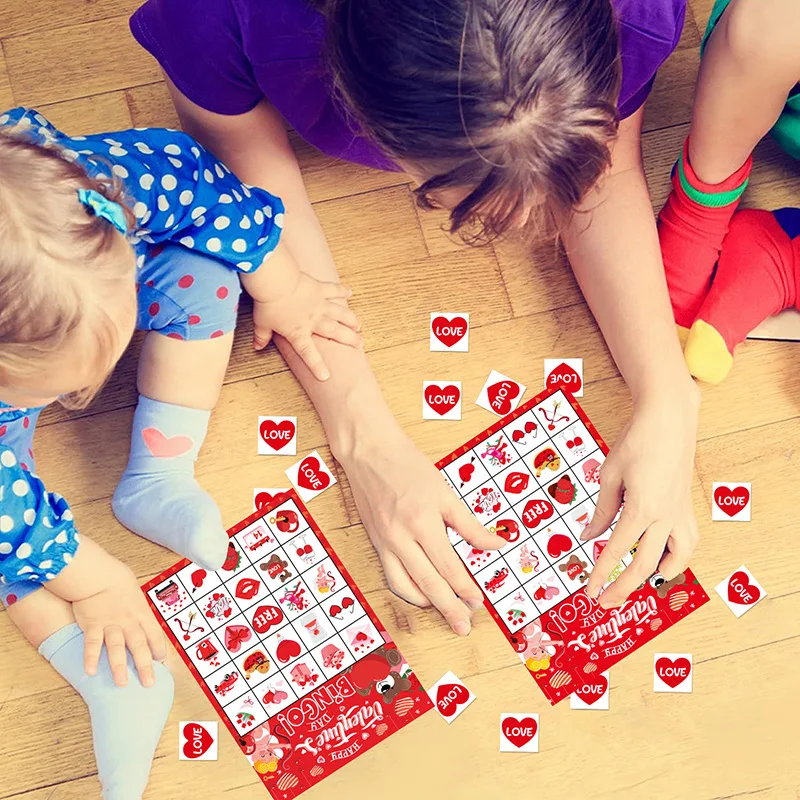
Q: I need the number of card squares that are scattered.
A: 14